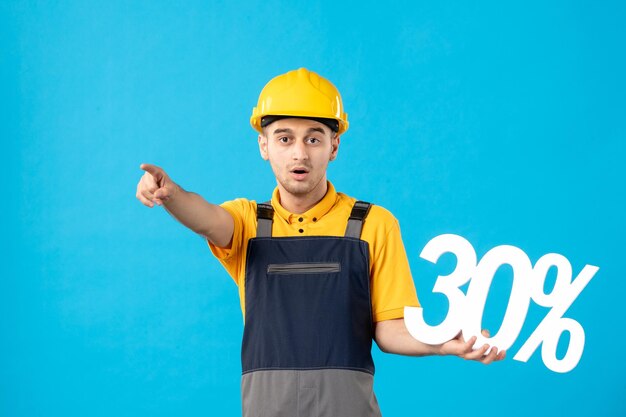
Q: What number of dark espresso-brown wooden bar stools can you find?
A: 0